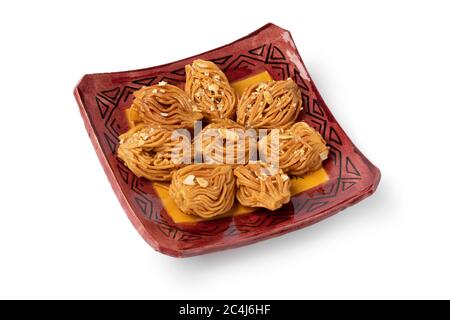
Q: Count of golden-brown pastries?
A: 8